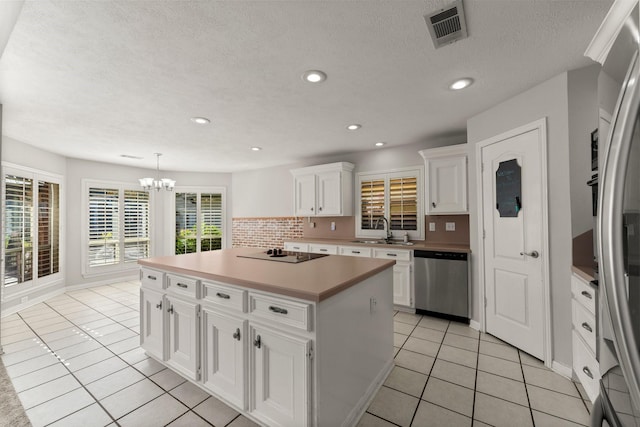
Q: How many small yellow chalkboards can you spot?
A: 0